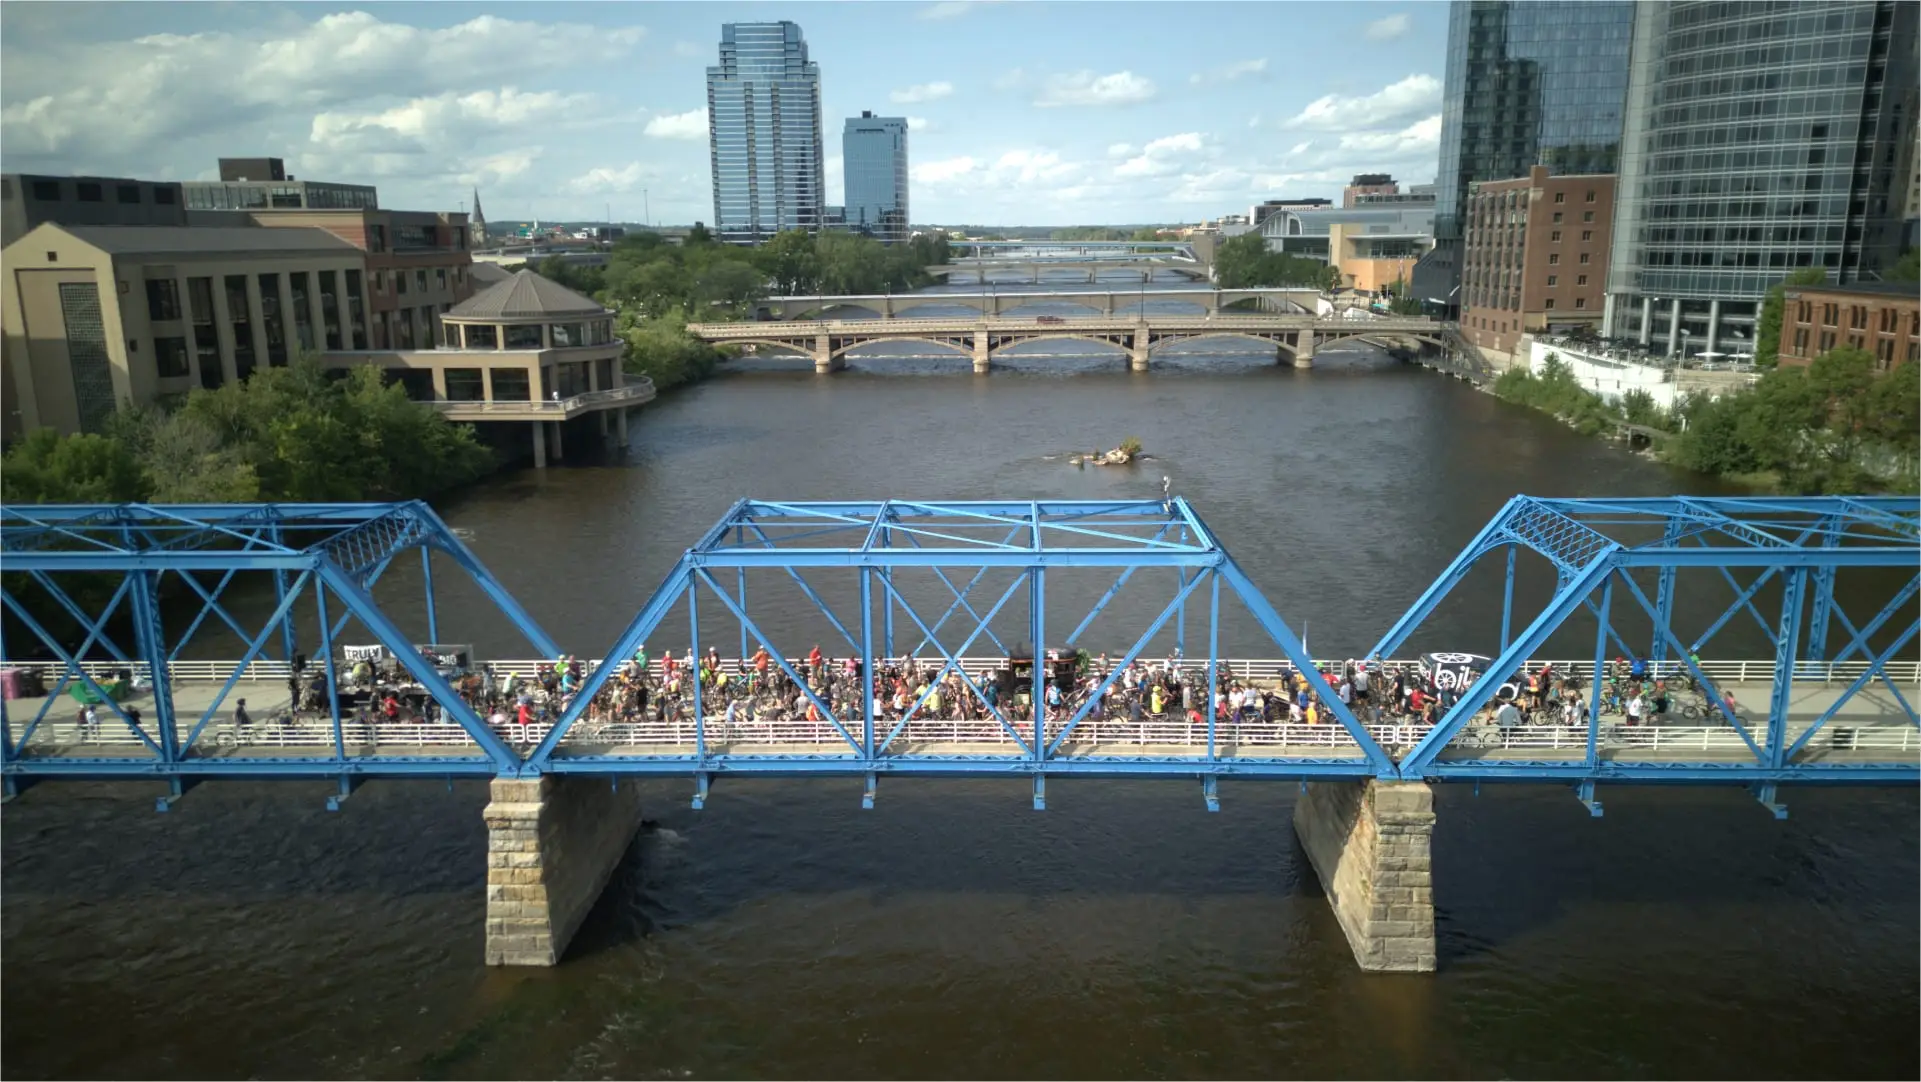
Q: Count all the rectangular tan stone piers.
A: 2